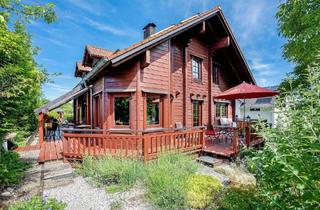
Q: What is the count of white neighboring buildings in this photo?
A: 1